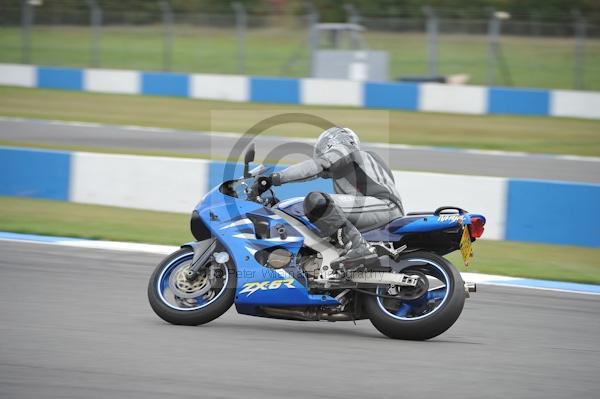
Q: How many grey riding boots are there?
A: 1